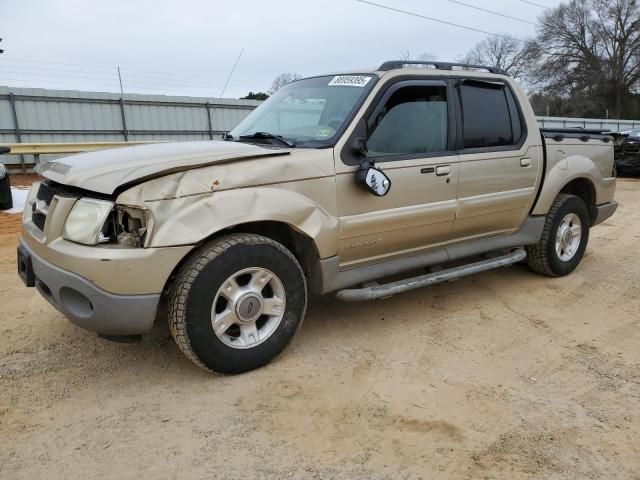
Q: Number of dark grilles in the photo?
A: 1